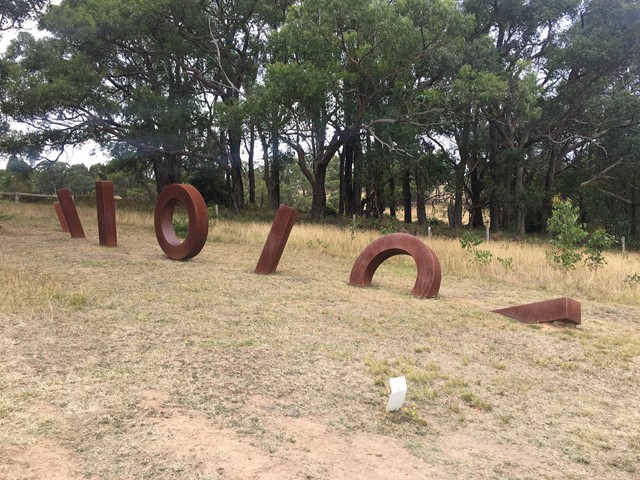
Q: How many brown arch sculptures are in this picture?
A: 1